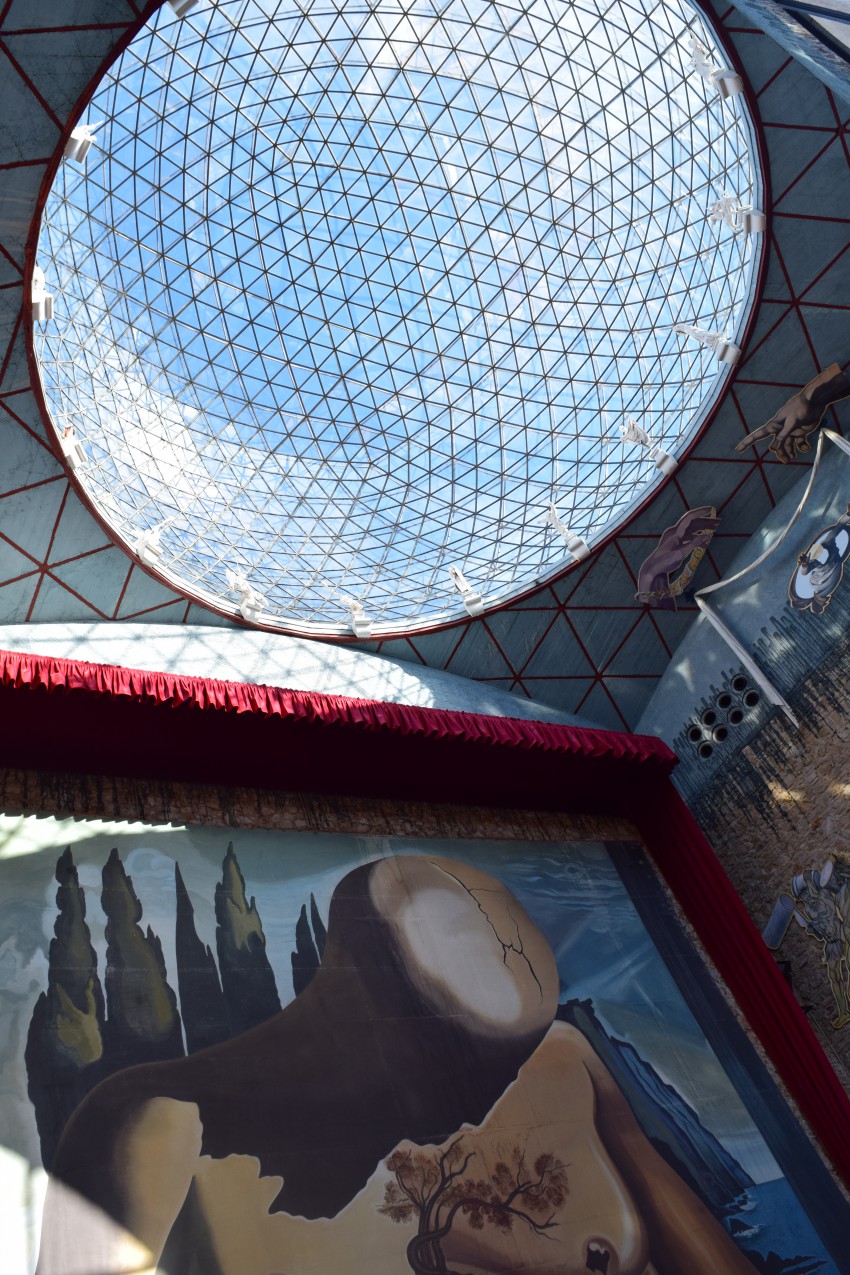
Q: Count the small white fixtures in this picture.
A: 13